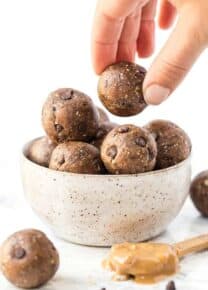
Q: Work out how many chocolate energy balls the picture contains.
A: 10